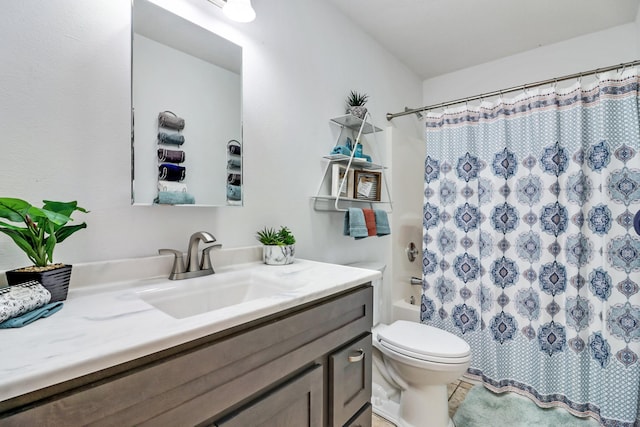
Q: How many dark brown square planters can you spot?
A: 1